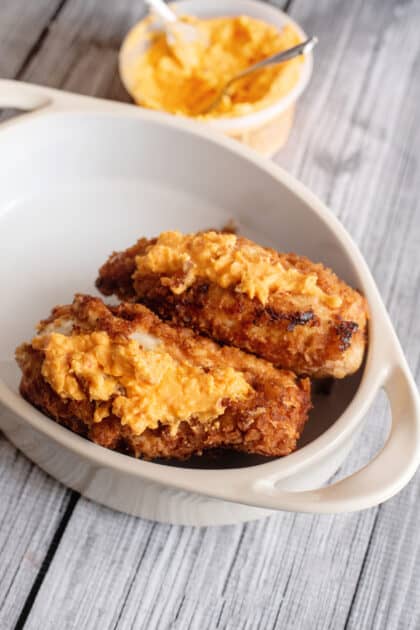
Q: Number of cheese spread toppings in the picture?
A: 2